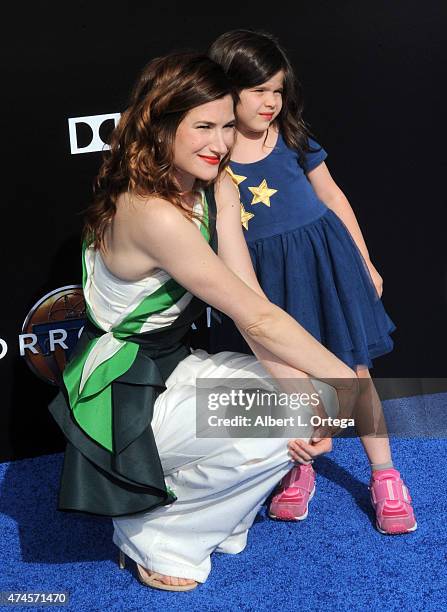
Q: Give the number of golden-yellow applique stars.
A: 3